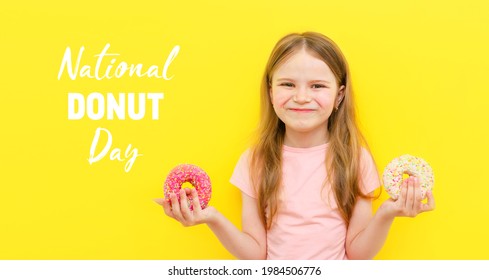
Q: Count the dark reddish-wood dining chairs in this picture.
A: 0